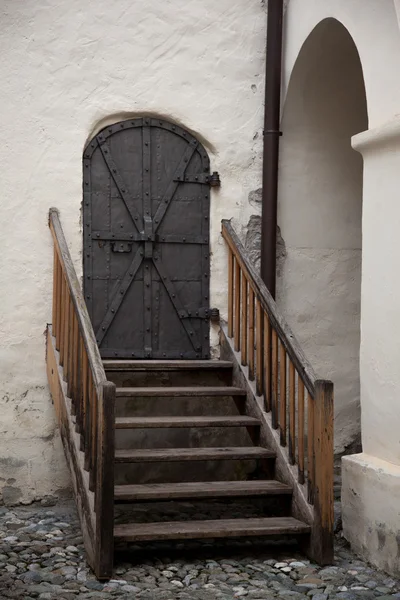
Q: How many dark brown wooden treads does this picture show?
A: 6